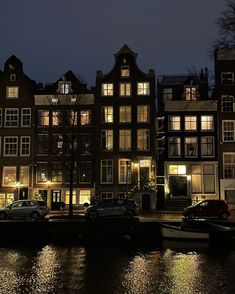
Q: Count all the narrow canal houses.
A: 5